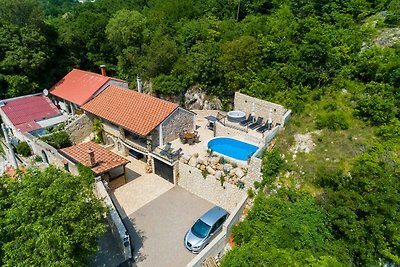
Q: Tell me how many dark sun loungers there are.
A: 3